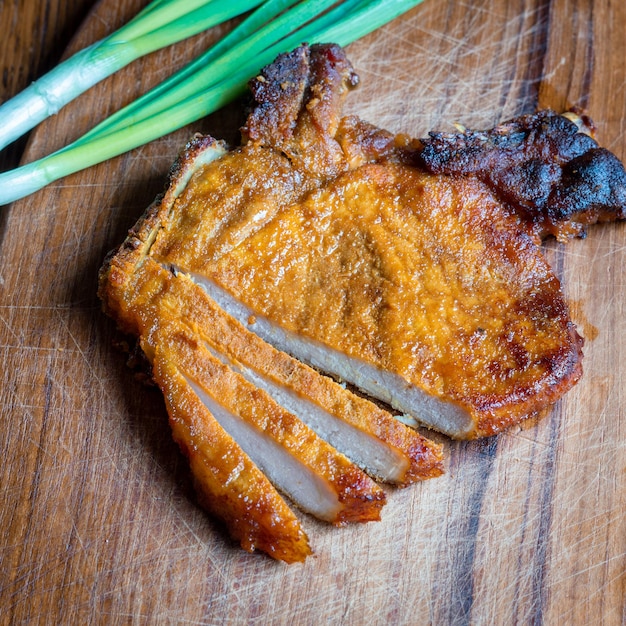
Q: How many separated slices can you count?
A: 3